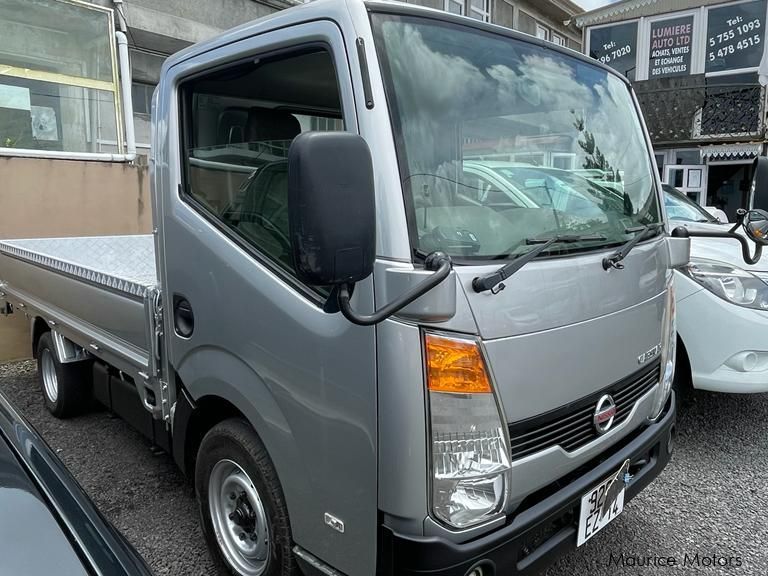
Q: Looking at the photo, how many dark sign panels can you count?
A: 3